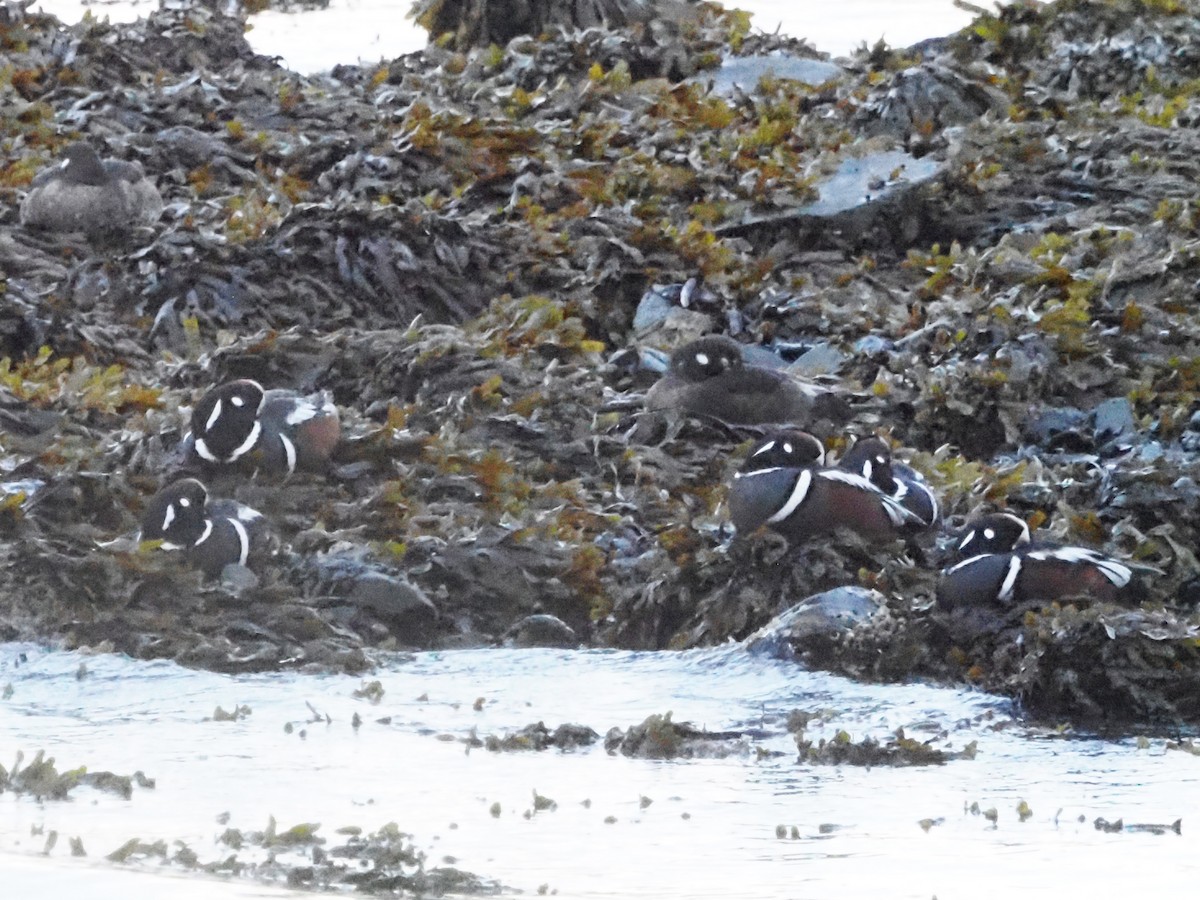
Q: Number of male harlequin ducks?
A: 5